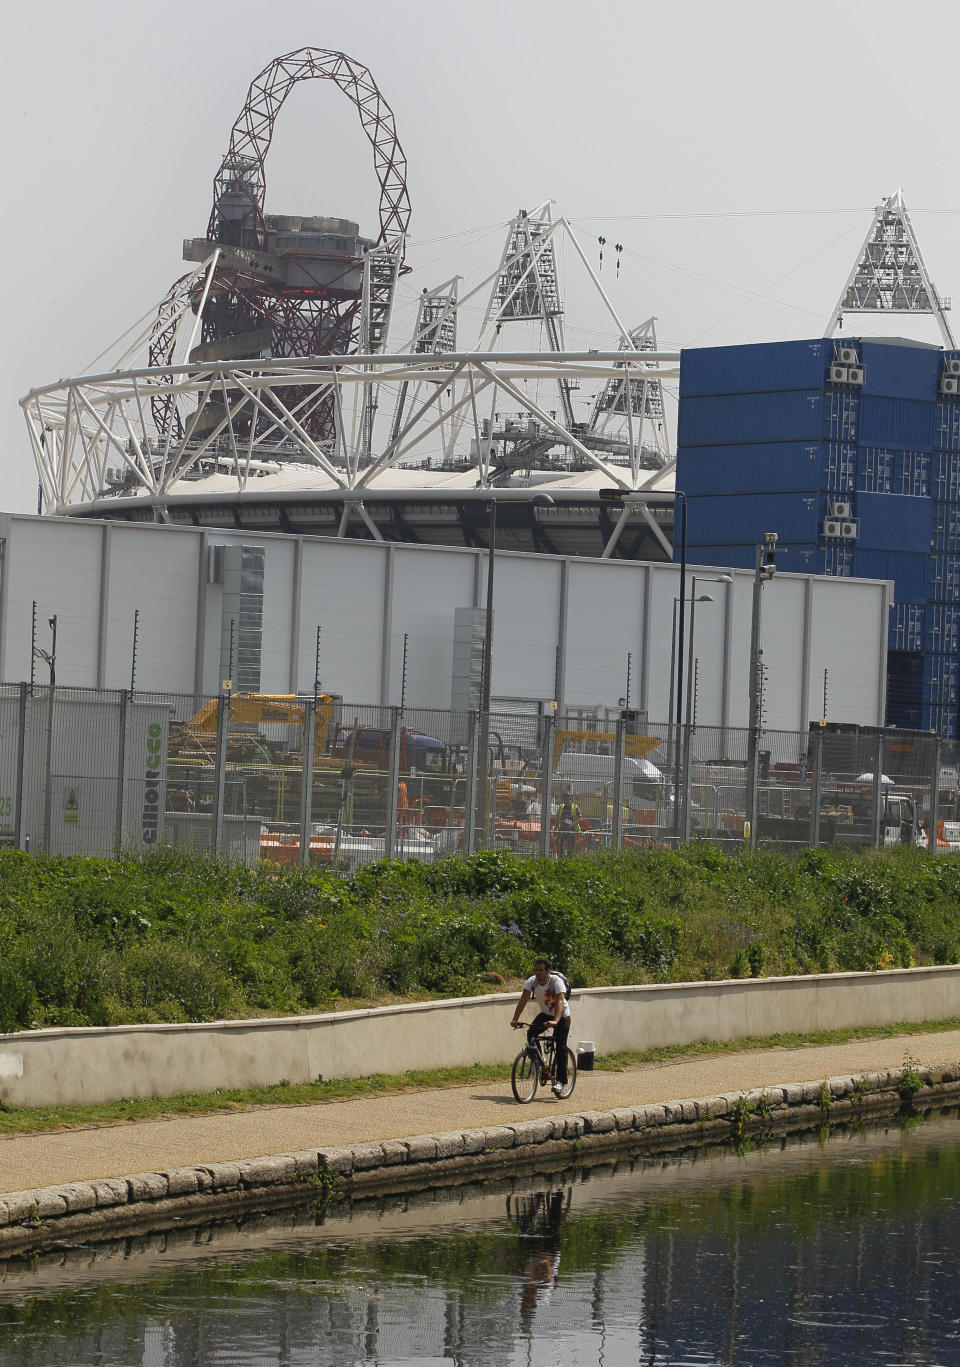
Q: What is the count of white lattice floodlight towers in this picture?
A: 5